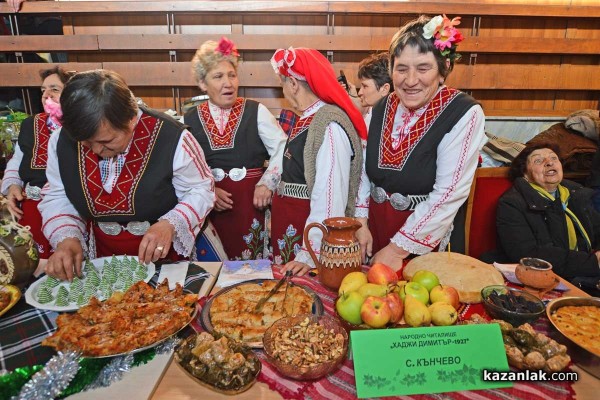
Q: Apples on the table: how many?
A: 7